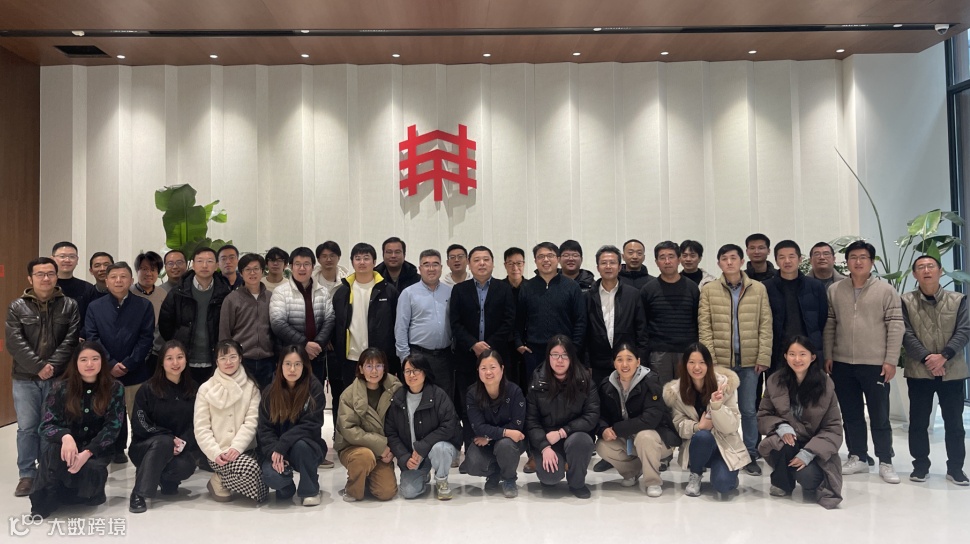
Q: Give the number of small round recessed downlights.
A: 9